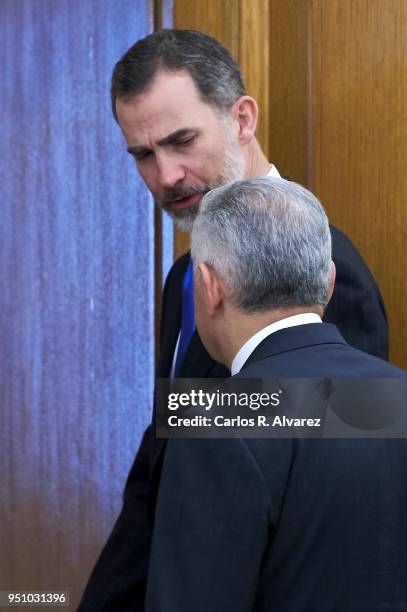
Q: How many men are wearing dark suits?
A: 2